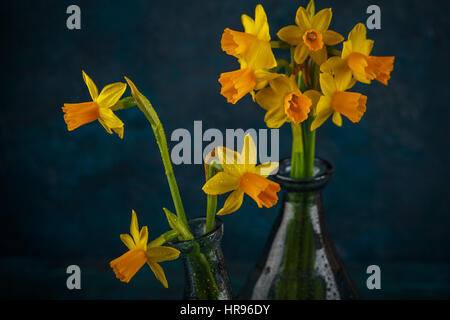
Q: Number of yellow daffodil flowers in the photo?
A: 9